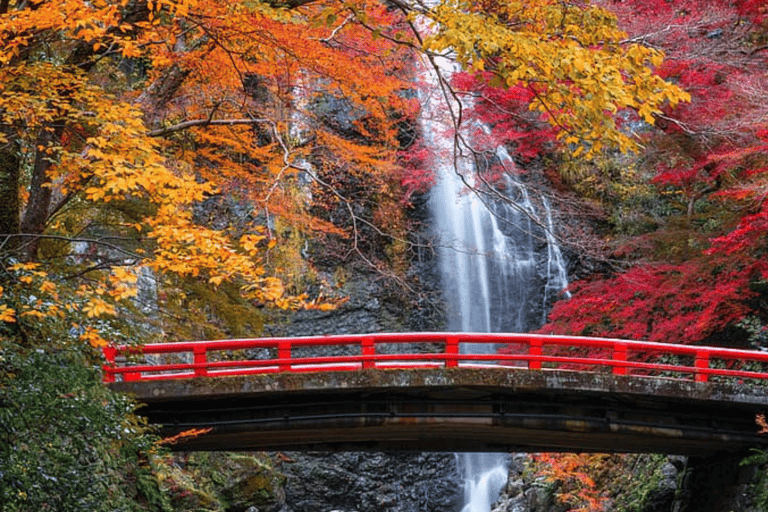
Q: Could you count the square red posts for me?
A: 8